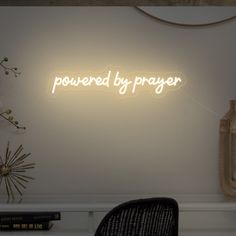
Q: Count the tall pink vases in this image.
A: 1